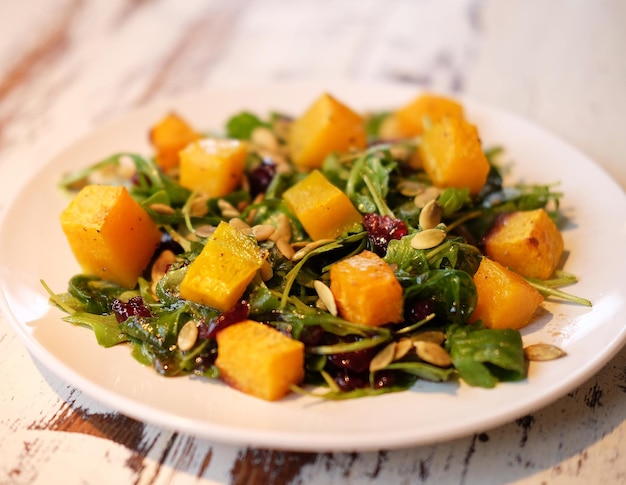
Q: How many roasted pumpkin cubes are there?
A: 12